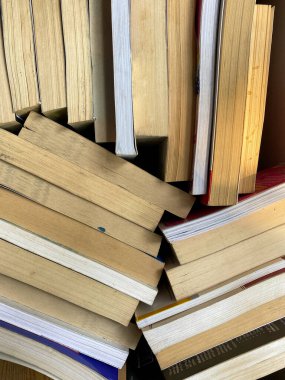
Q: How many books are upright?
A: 11